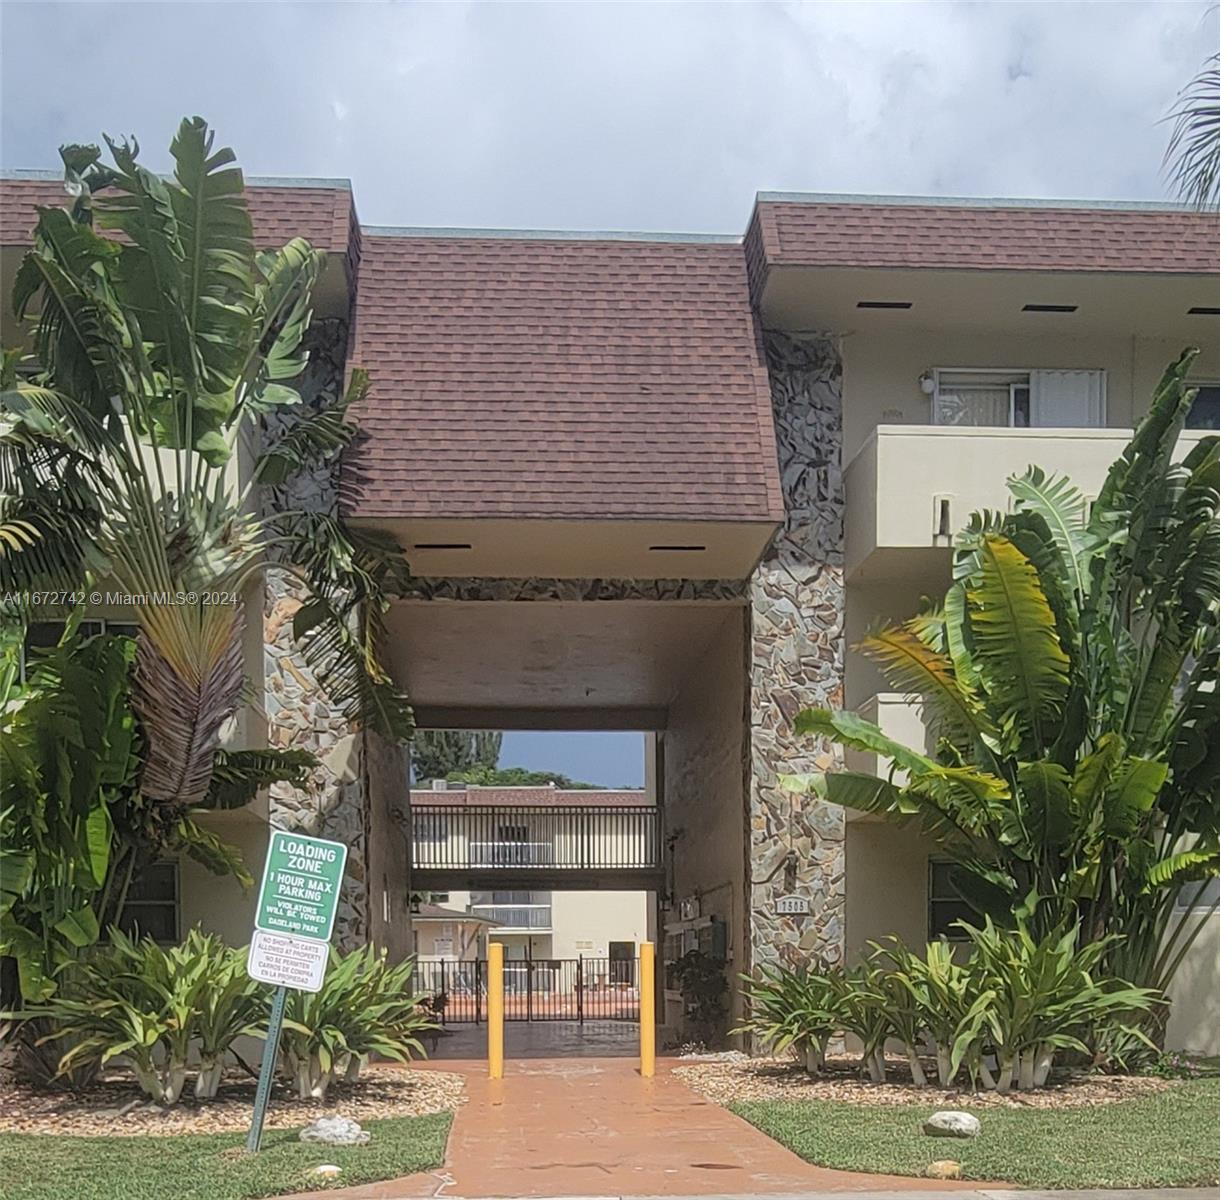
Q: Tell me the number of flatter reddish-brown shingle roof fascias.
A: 2